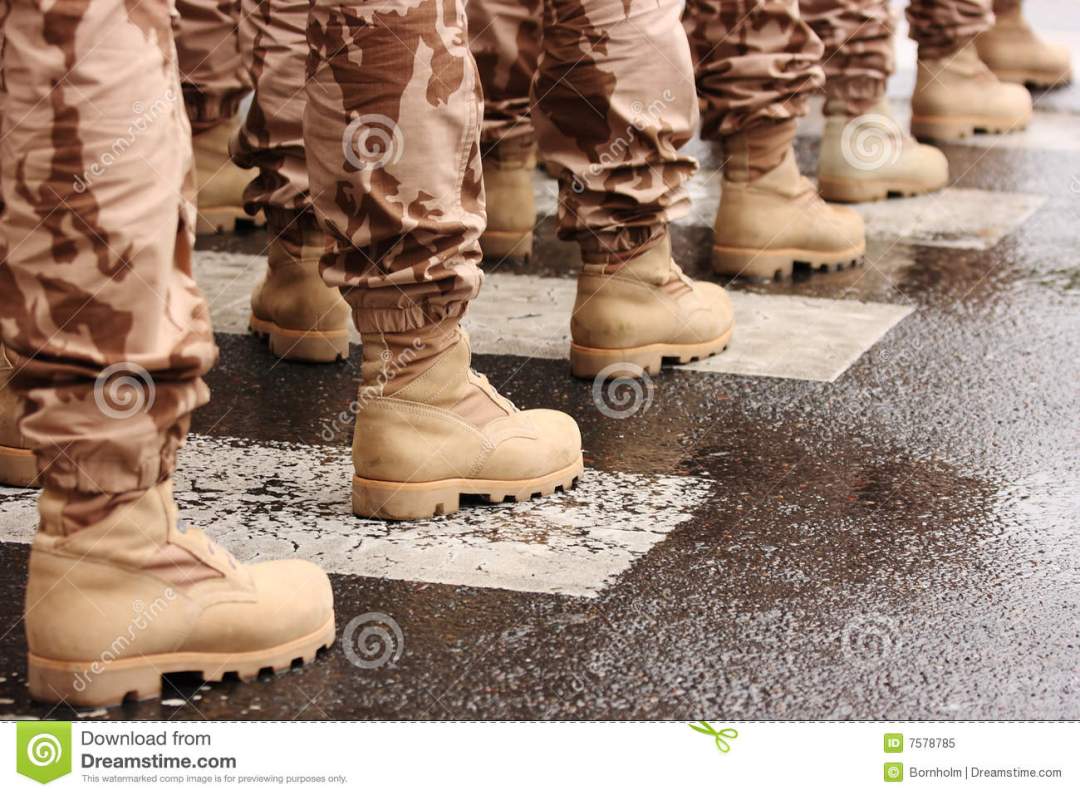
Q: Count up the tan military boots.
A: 11